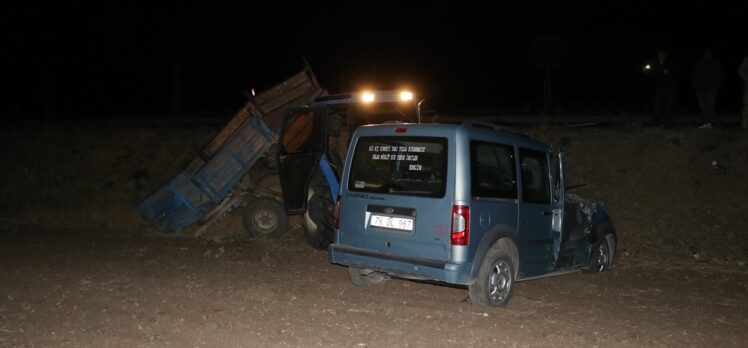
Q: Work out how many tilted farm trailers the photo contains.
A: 1